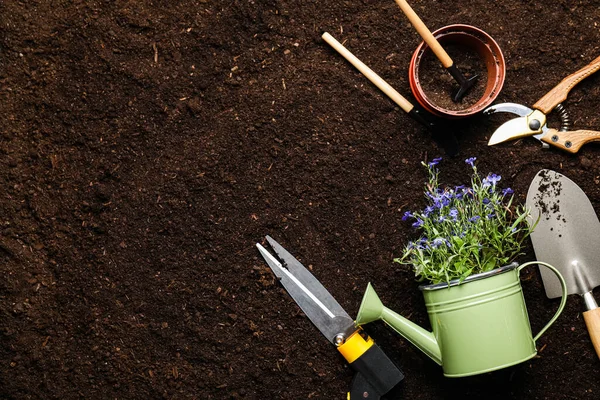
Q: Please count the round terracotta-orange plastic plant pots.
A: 1